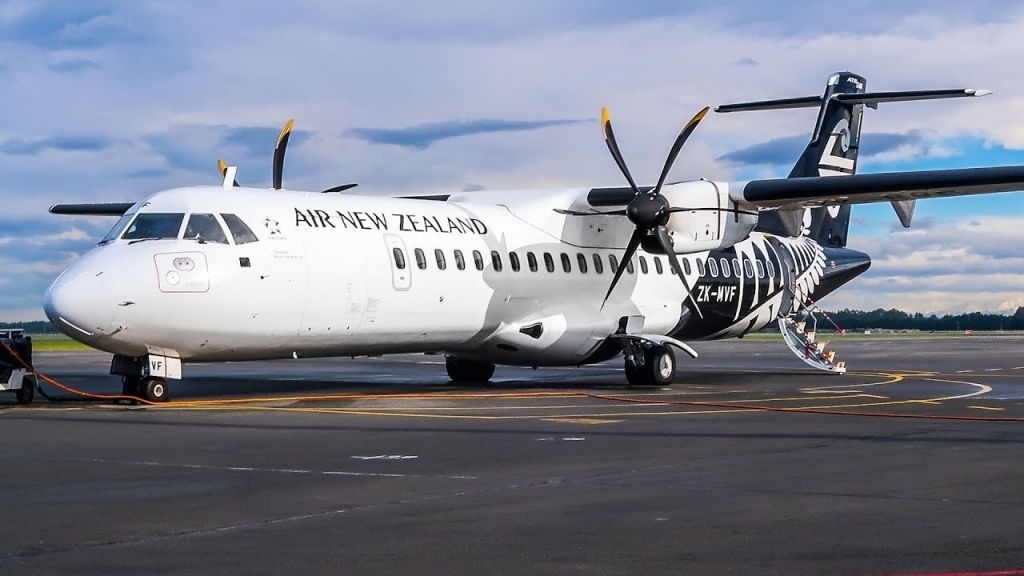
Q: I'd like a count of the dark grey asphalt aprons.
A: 1